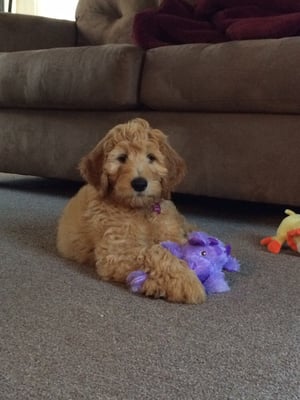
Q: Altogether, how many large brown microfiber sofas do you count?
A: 1